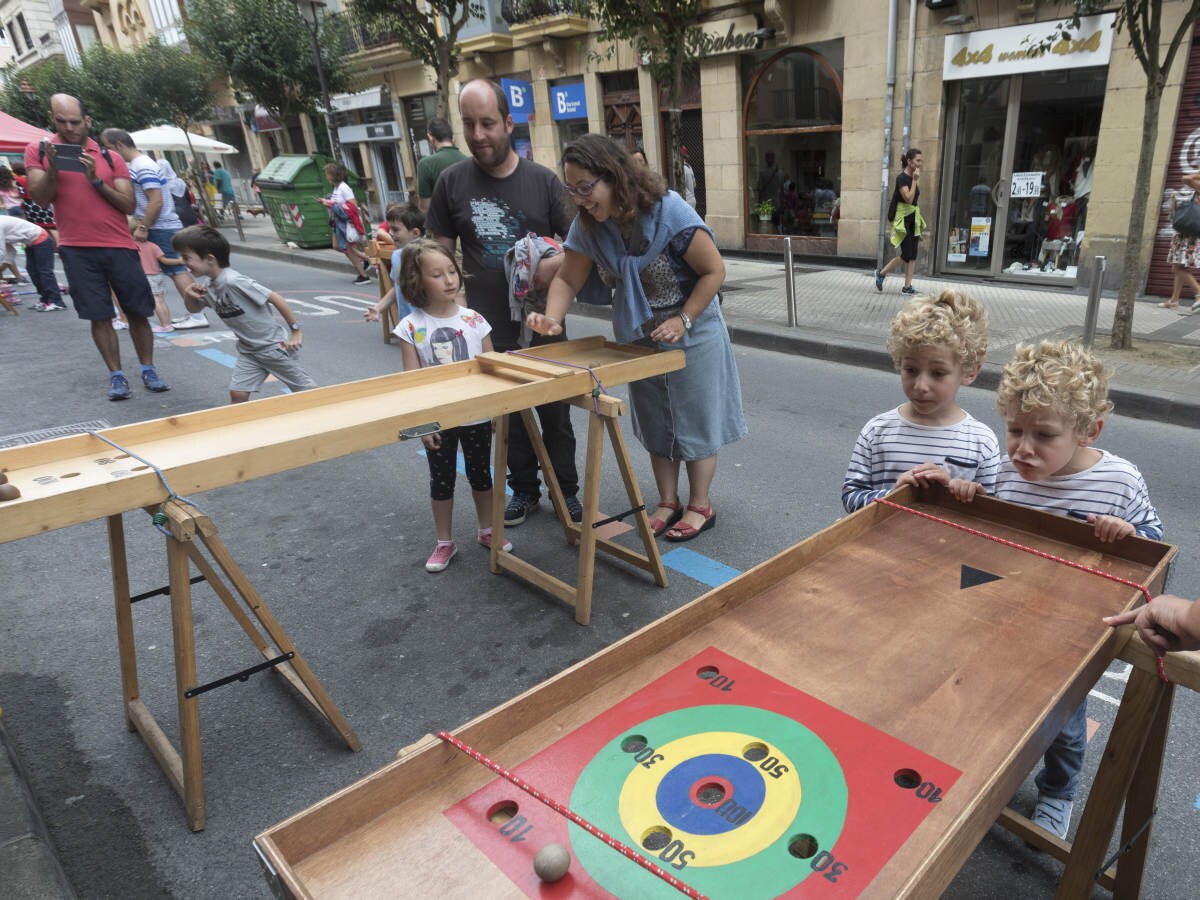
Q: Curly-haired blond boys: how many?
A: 2